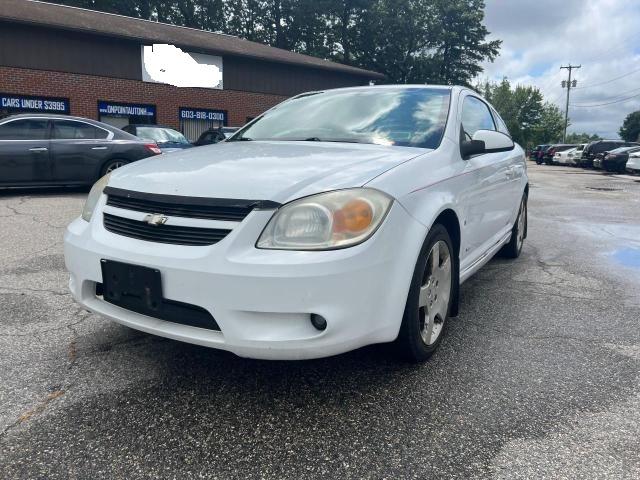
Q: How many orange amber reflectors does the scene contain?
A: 1